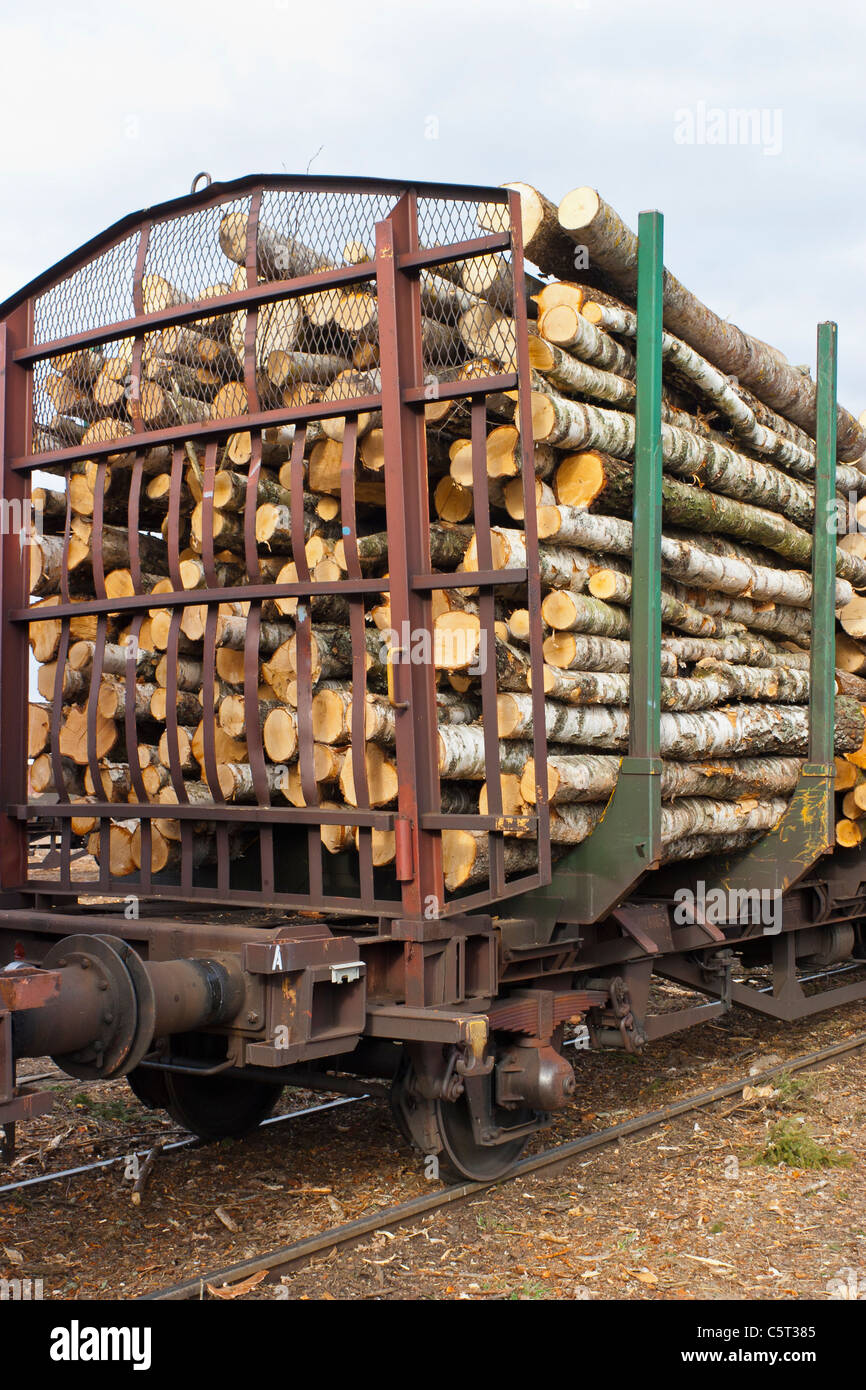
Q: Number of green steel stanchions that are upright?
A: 2